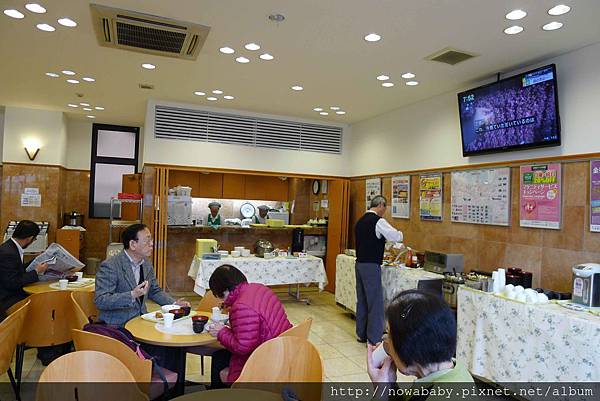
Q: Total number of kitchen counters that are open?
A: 1